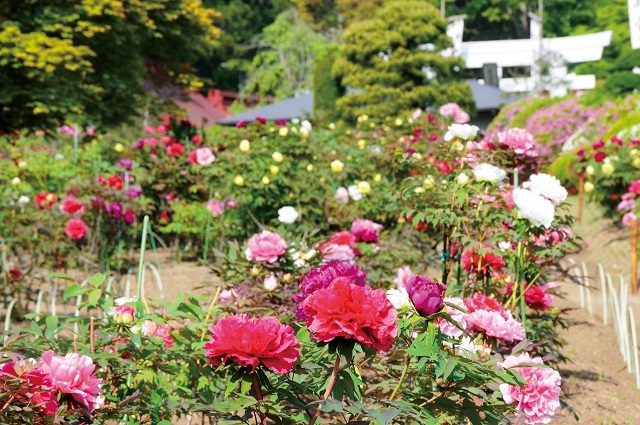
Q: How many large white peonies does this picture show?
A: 4